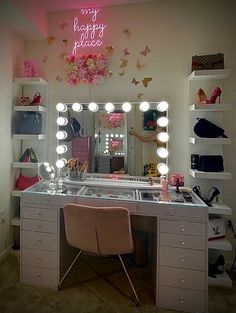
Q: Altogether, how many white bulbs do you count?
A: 15